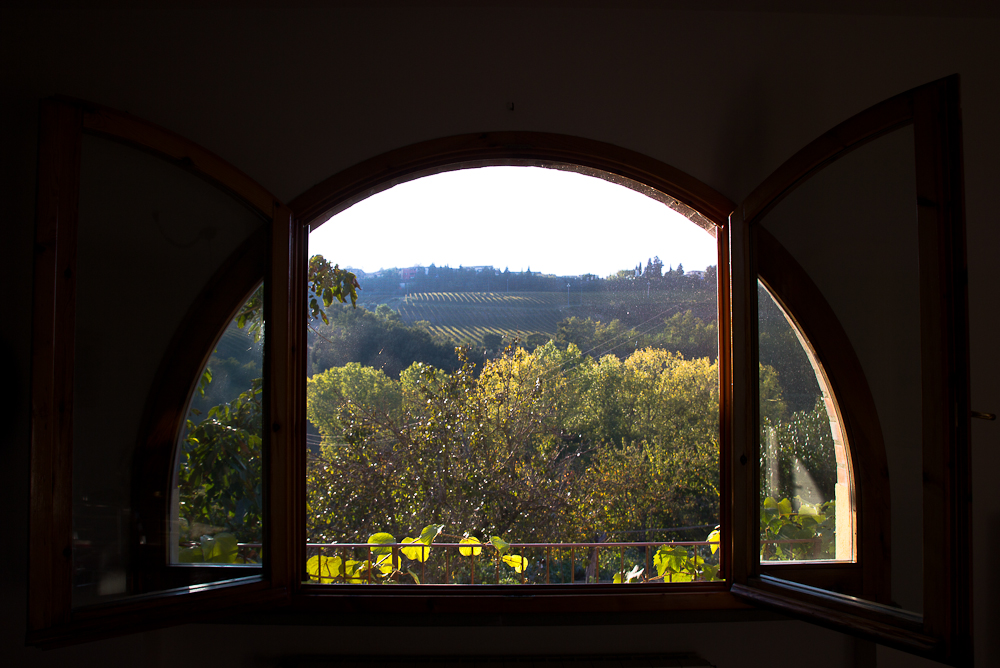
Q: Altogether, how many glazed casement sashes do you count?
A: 2